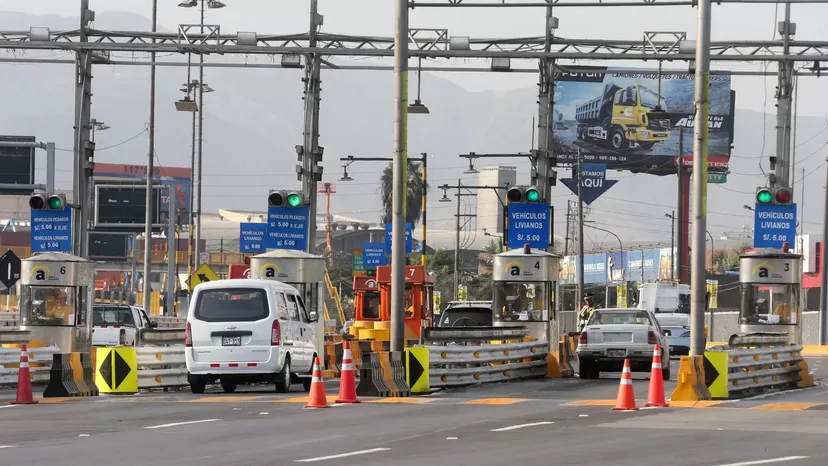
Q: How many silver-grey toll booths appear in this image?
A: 4